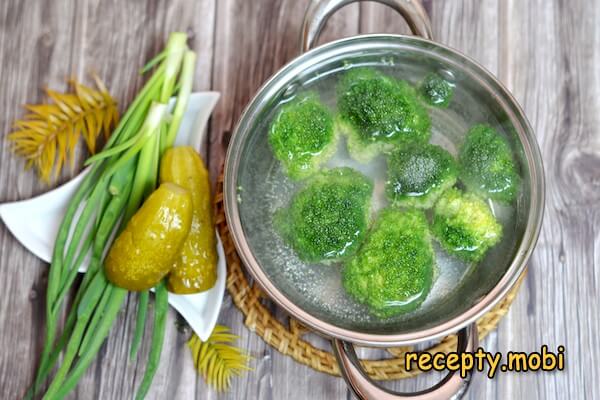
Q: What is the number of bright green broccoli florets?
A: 8